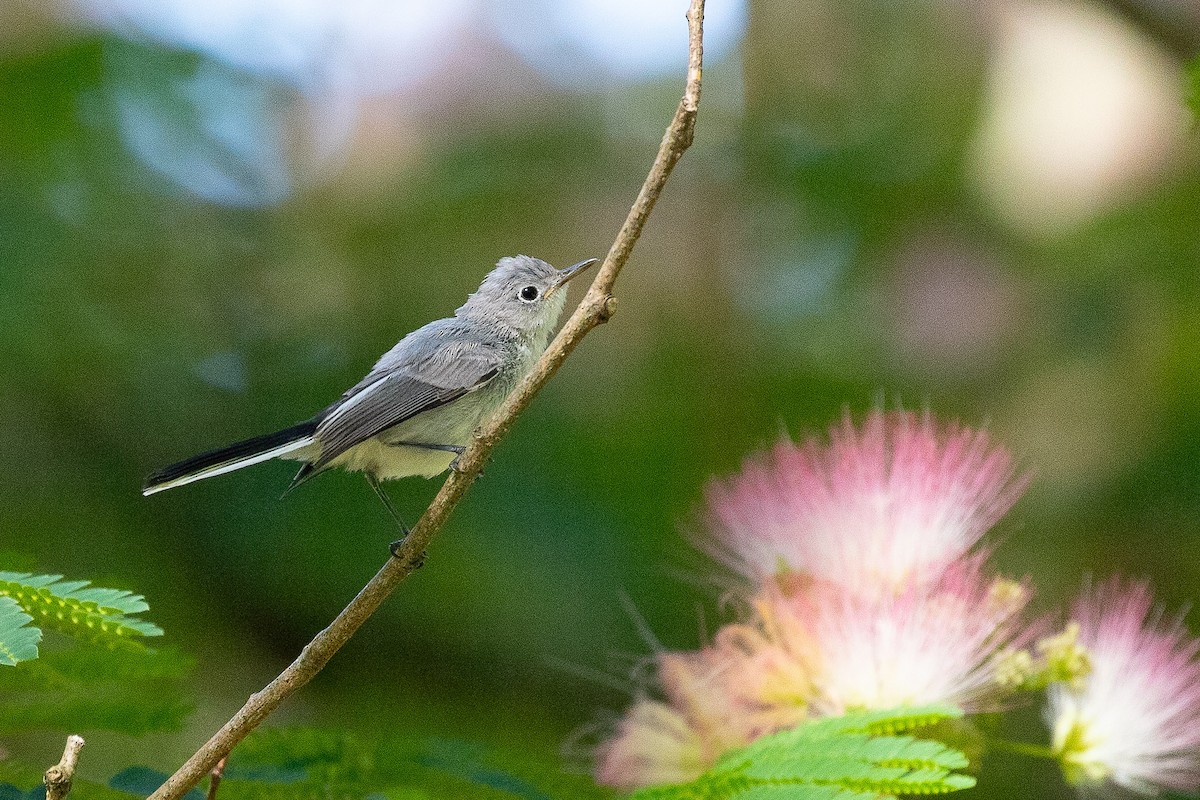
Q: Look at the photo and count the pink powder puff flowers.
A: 3